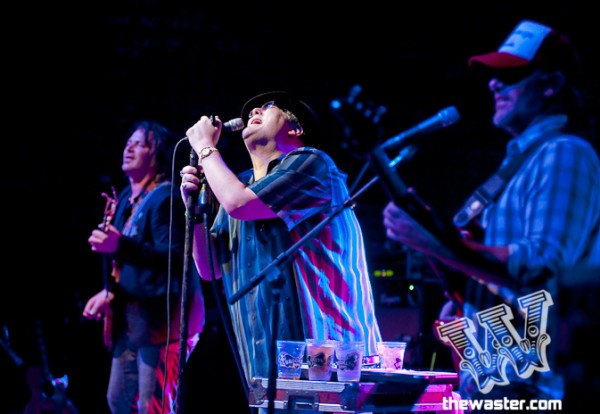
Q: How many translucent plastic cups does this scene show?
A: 4